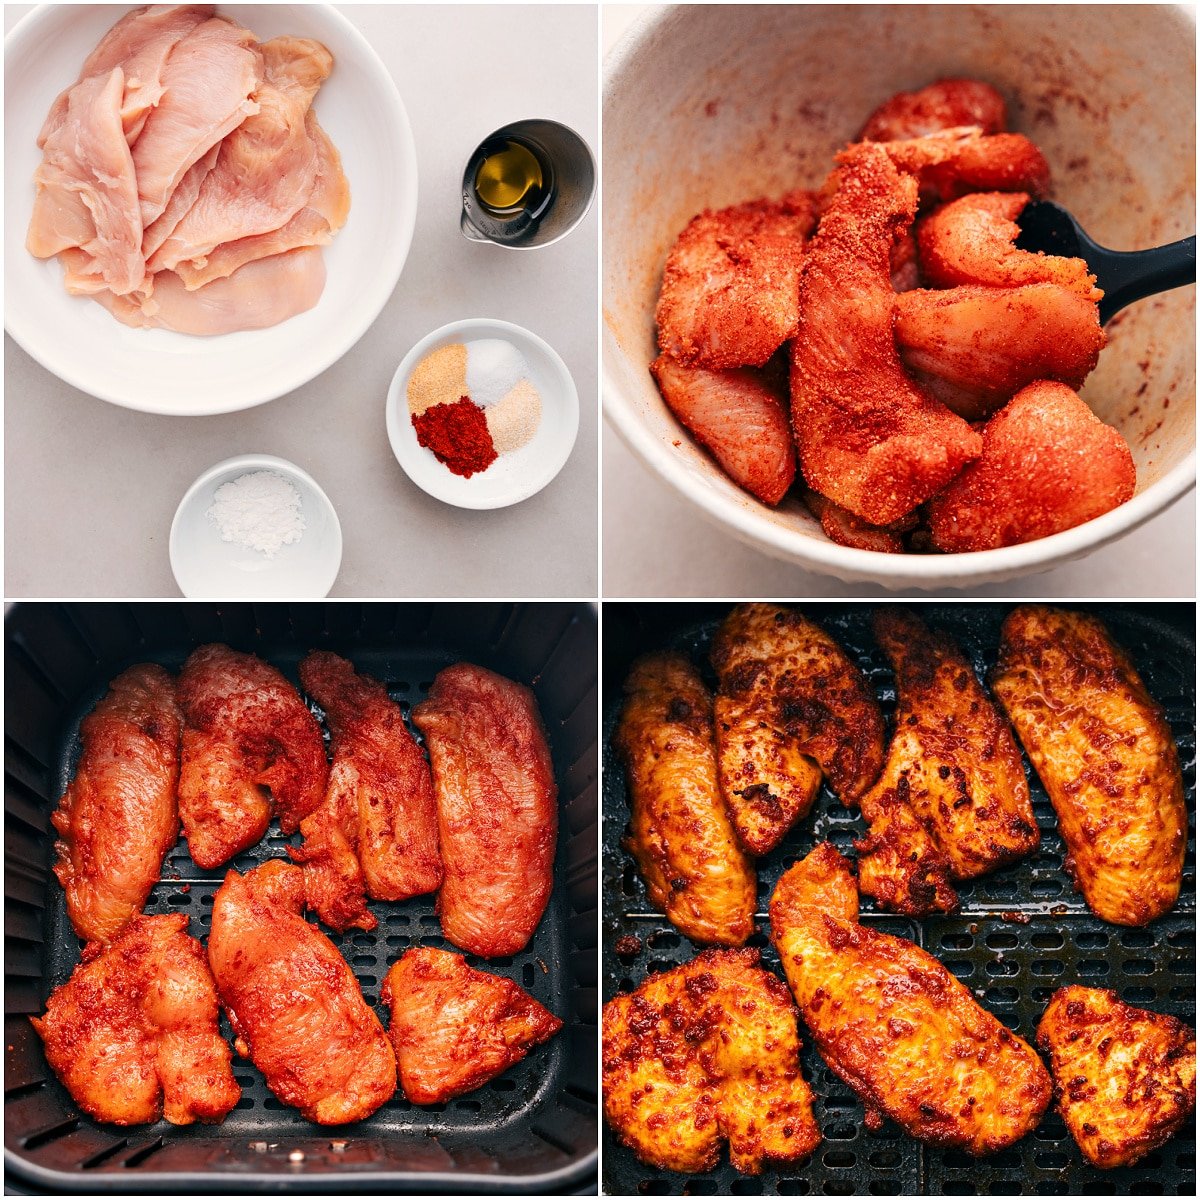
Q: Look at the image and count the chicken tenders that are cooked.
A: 7